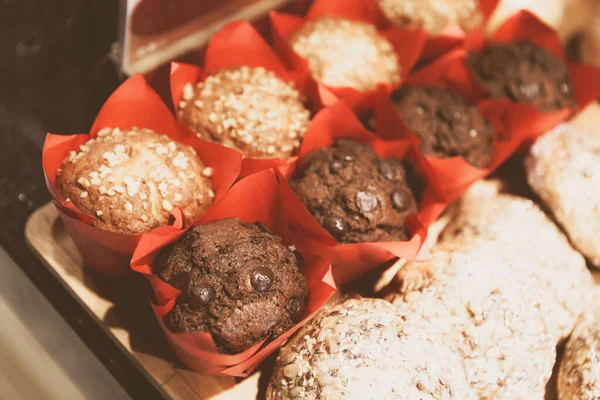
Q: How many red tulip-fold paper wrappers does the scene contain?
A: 8